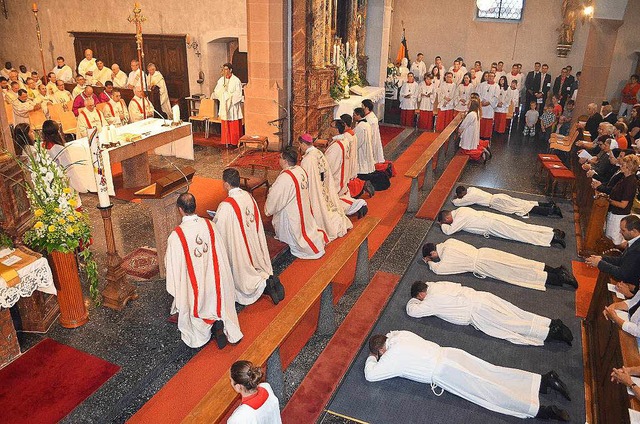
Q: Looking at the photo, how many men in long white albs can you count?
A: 5